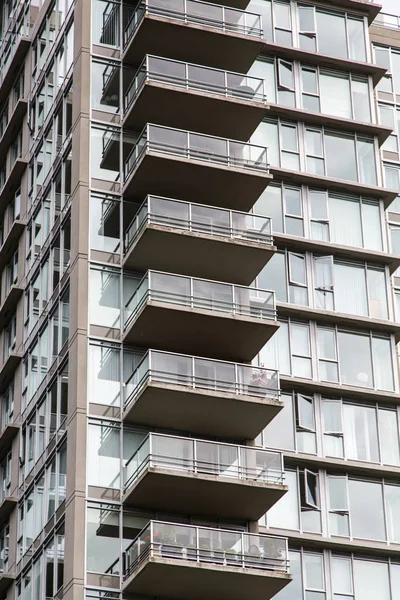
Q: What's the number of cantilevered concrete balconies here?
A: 8